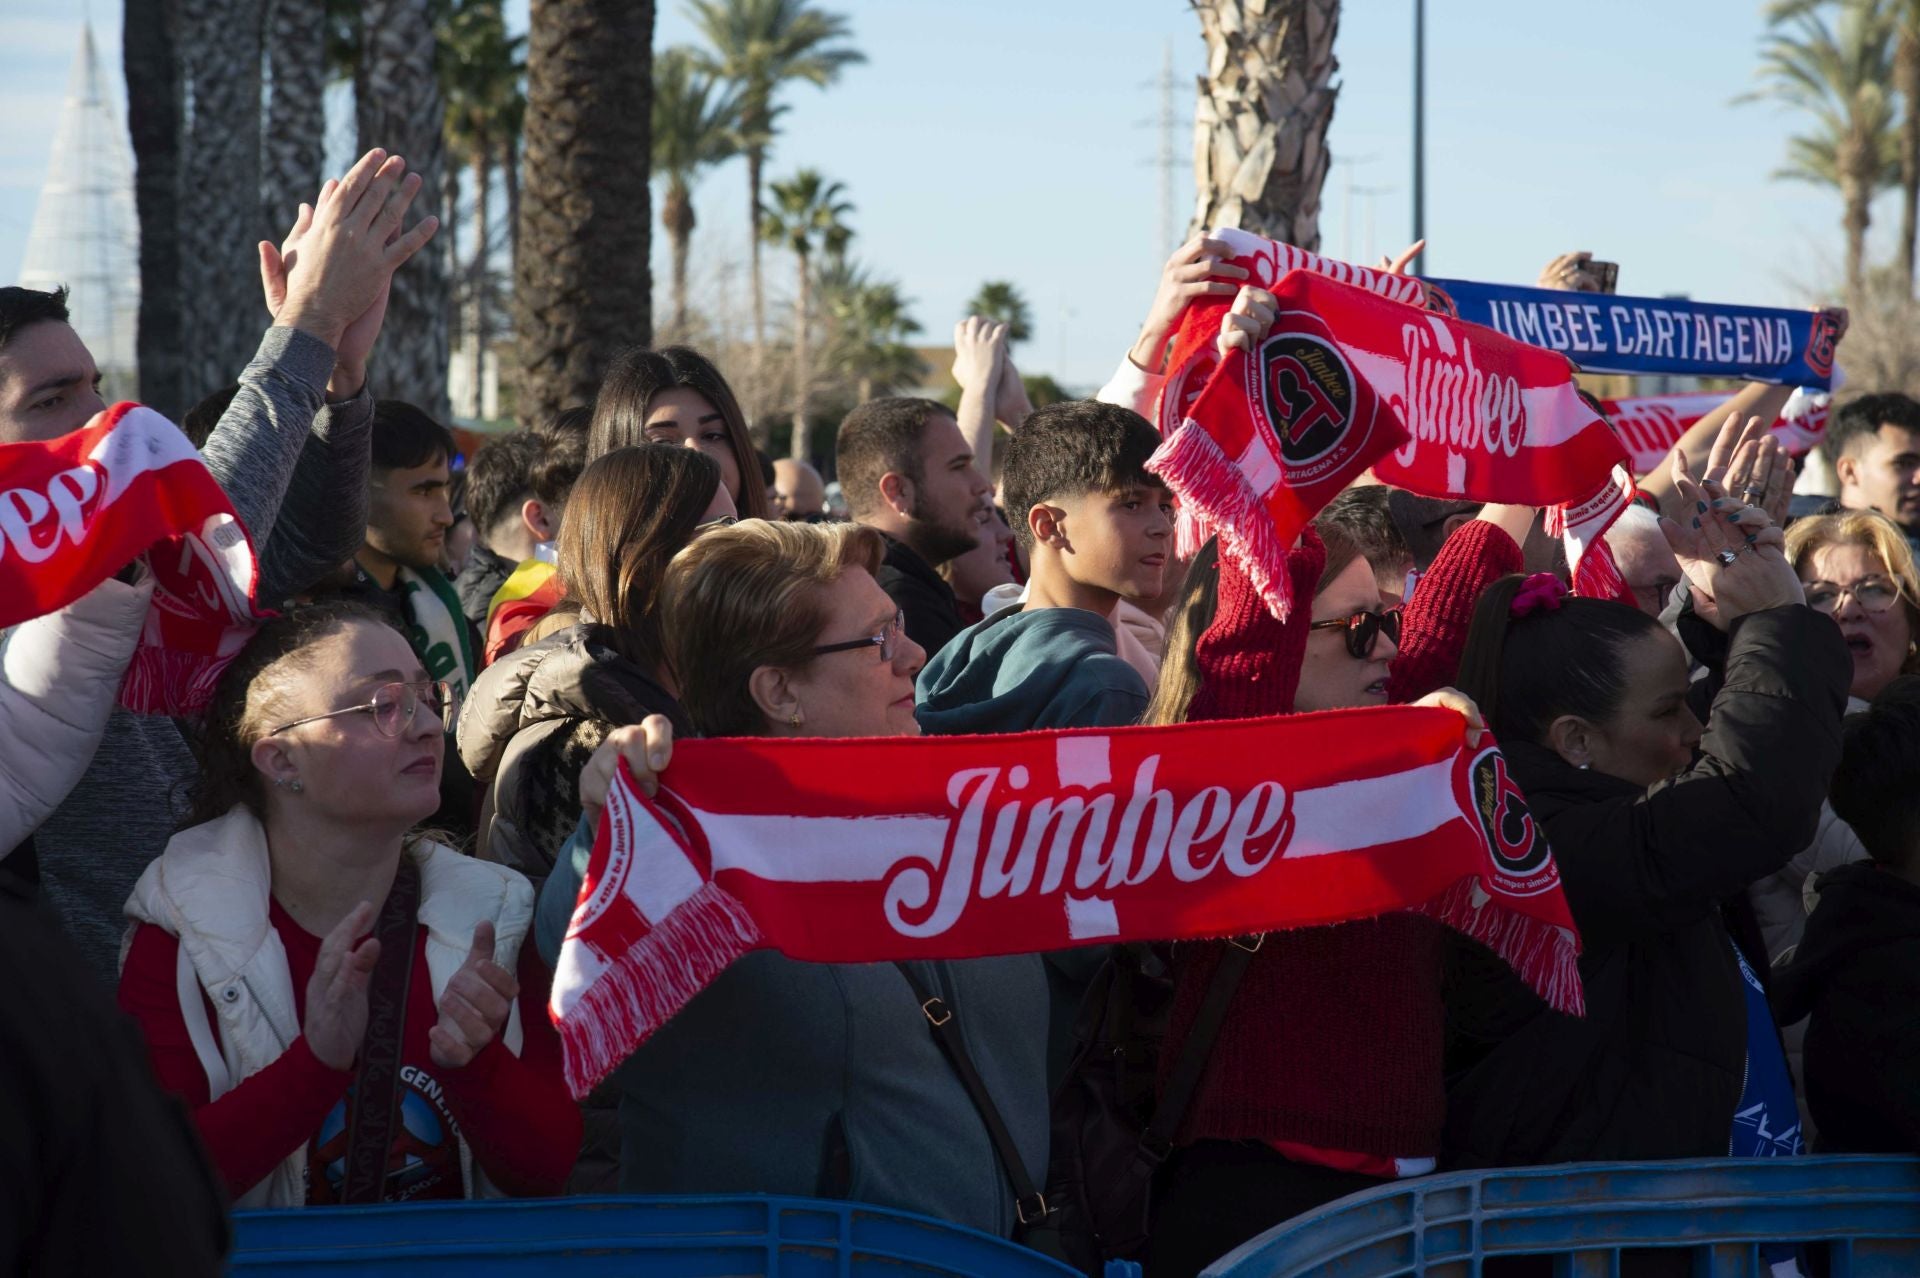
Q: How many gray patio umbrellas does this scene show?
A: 0